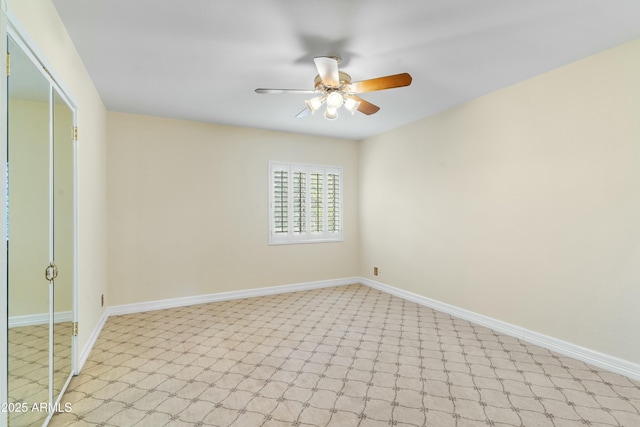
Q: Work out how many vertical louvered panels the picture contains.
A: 4